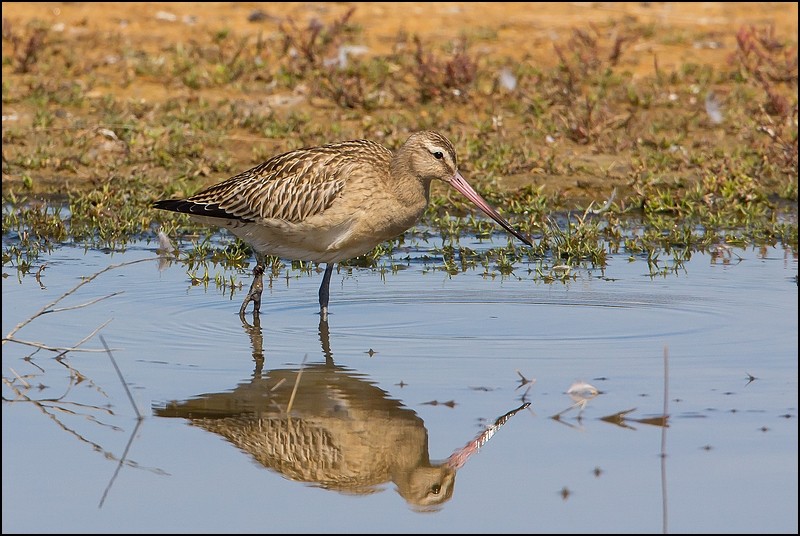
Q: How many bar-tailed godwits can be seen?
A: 1